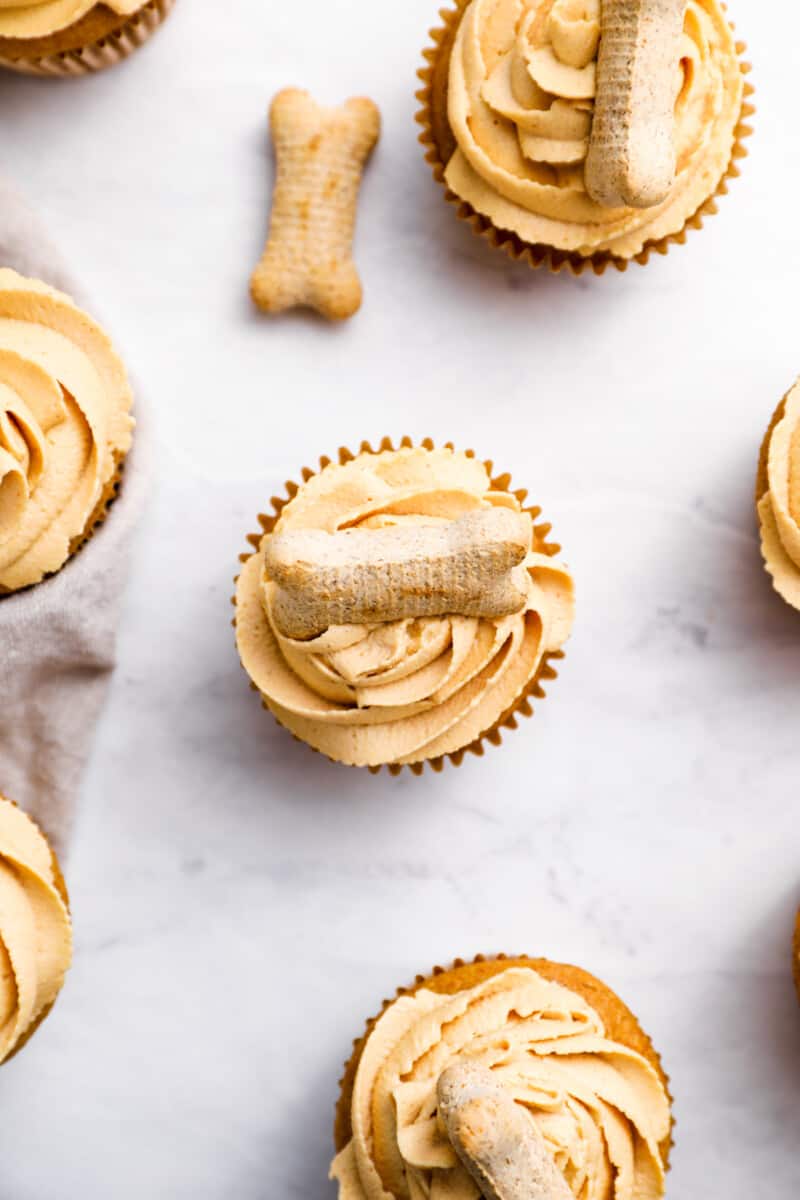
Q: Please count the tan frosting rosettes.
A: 7